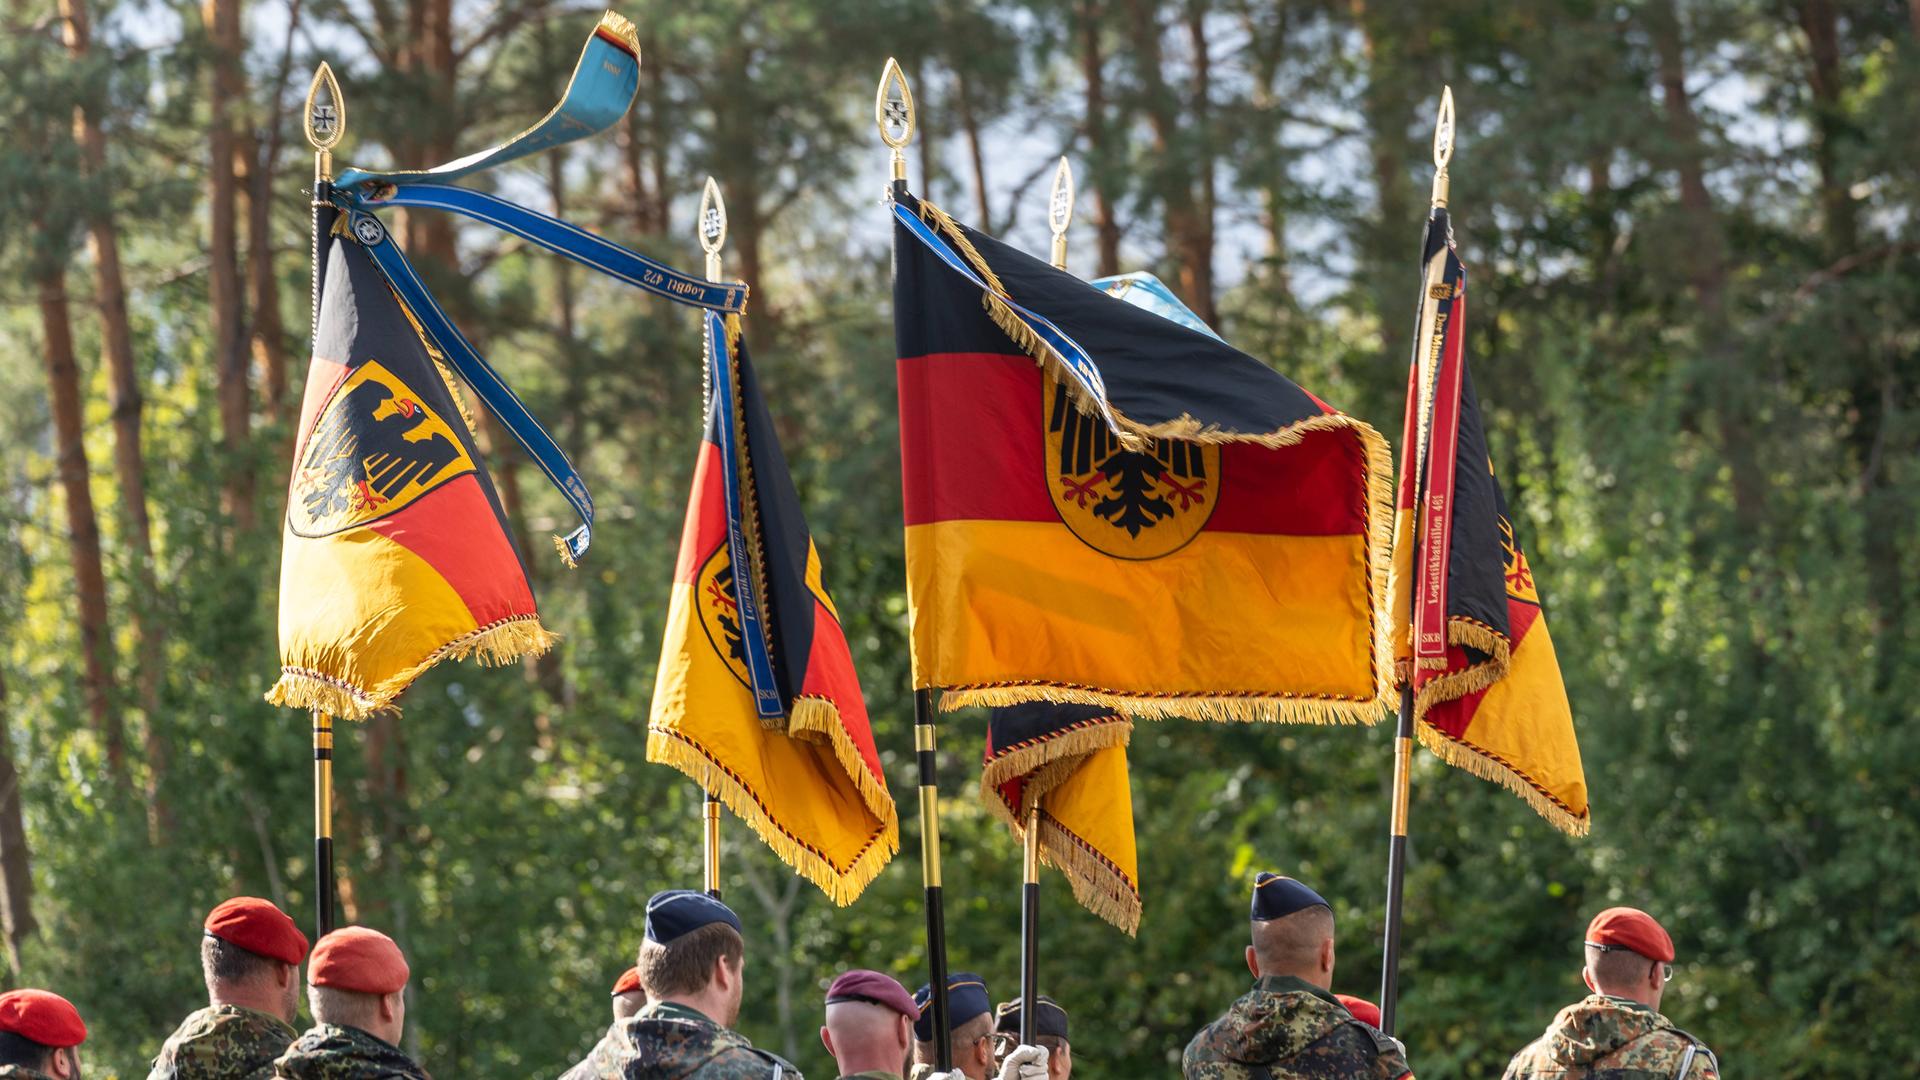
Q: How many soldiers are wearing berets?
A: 7